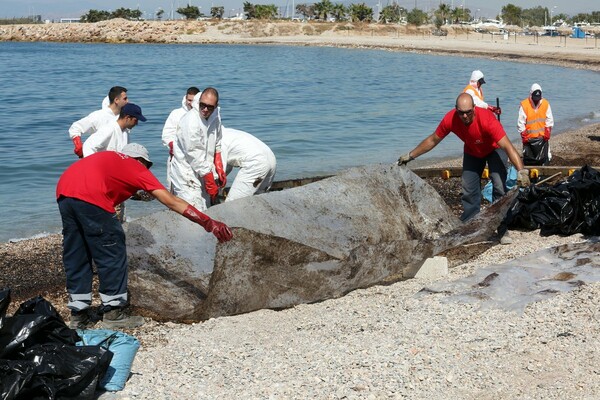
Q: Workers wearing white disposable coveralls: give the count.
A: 7